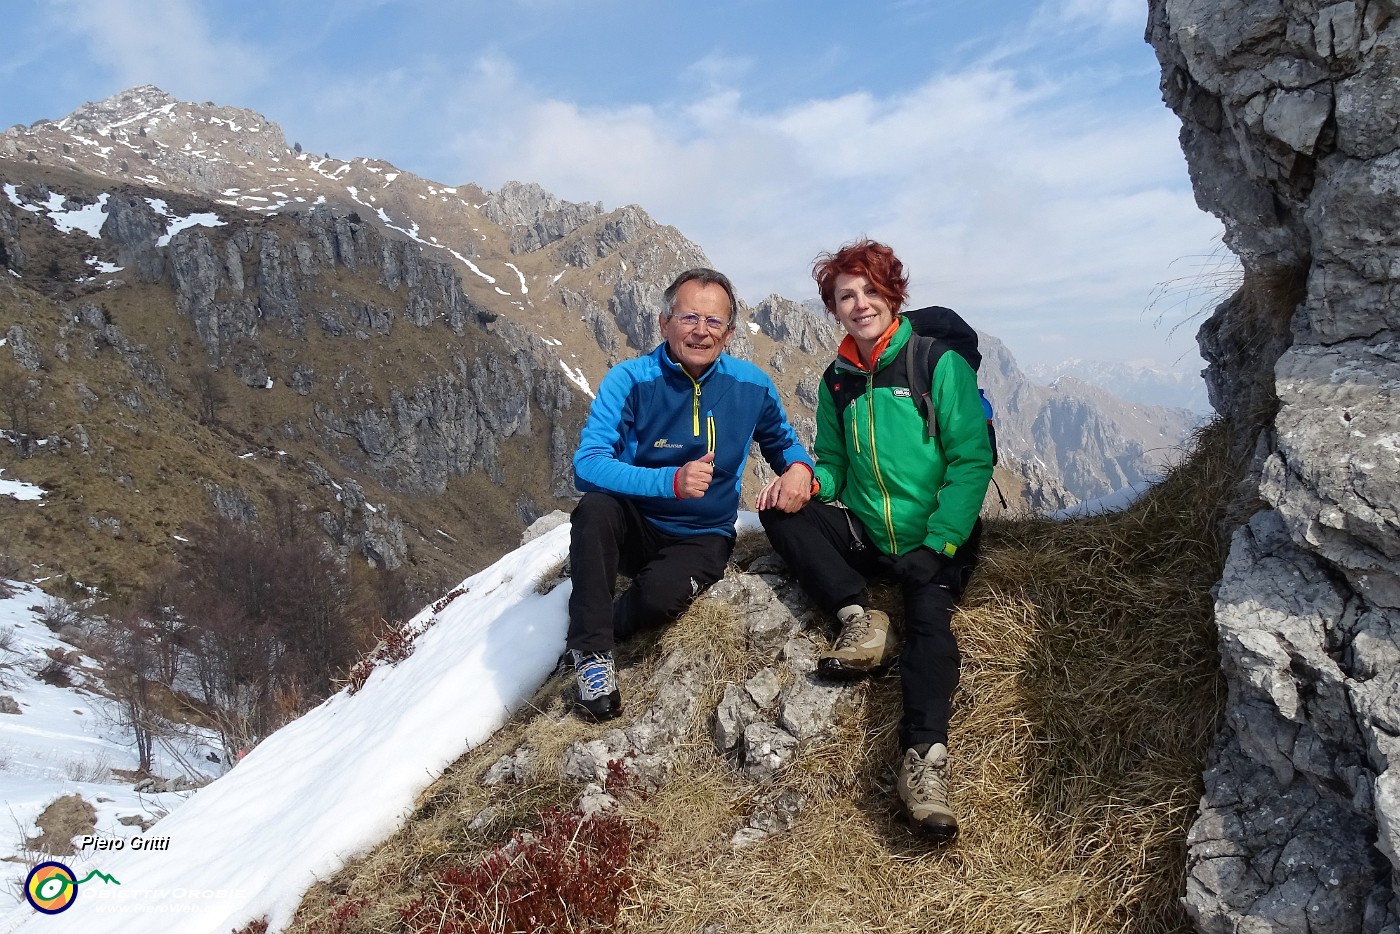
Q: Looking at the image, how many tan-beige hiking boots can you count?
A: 2